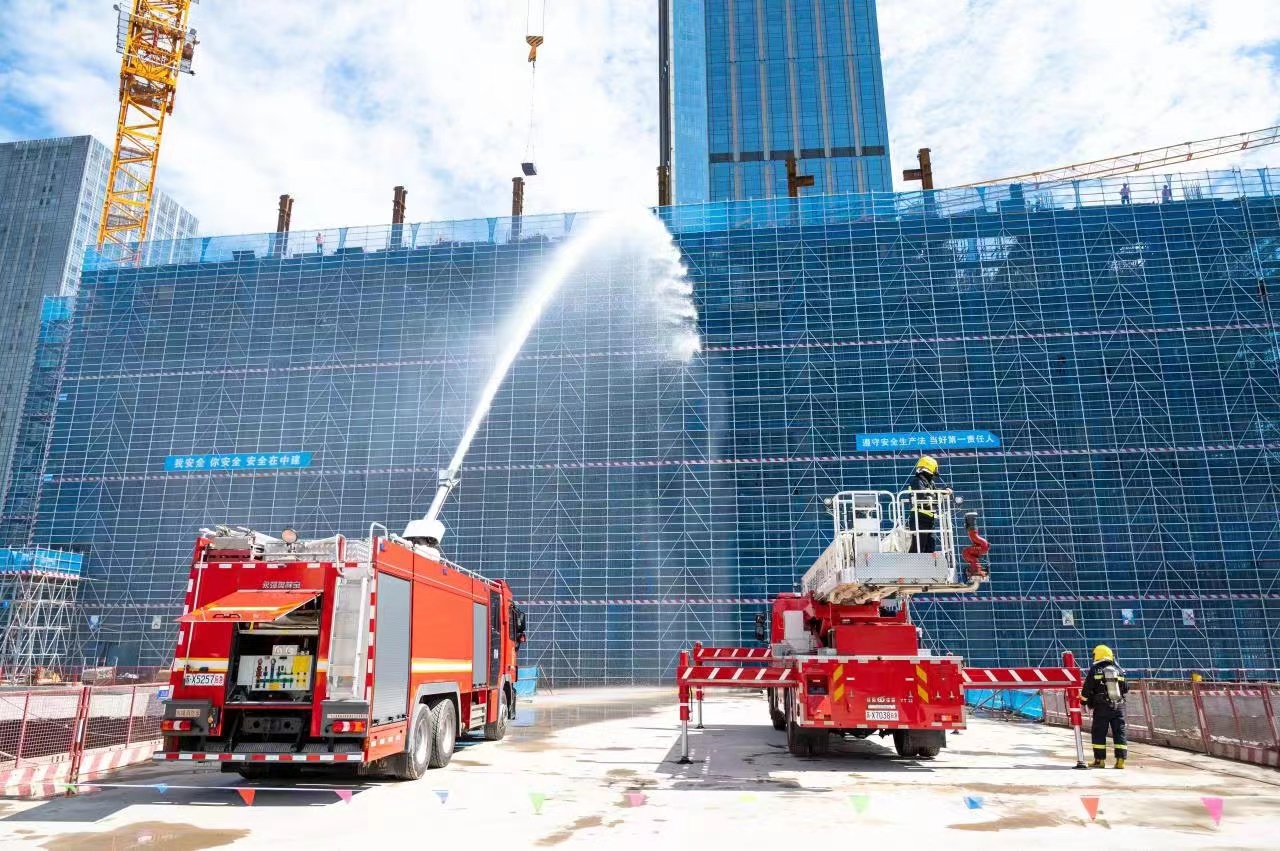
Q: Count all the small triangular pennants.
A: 12